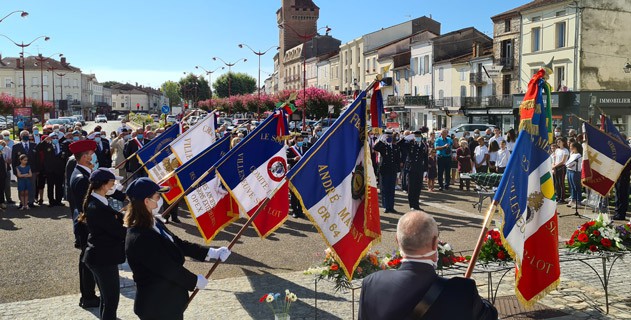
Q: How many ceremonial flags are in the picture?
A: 8